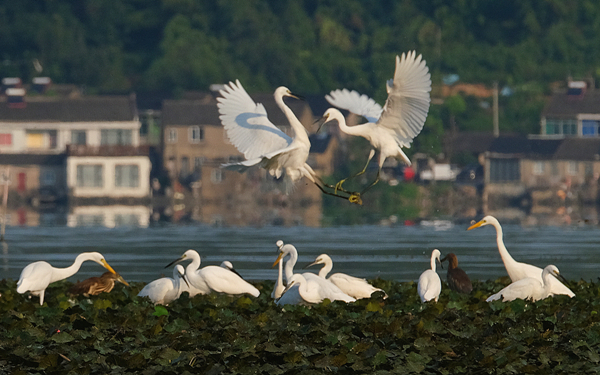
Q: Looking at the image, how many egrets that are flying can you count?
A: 2